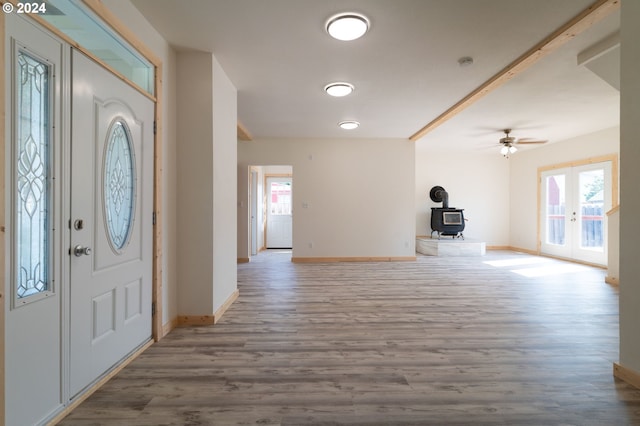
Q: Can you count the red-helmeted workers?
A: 0